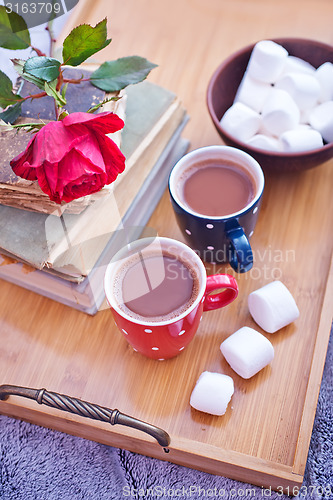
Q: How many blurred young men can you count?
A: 0